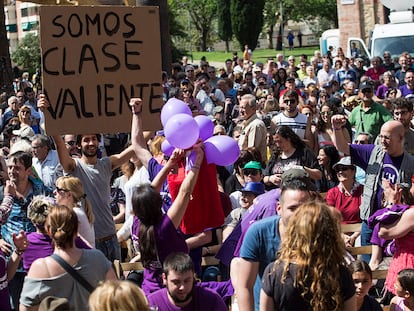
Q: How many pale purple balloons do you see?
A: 5